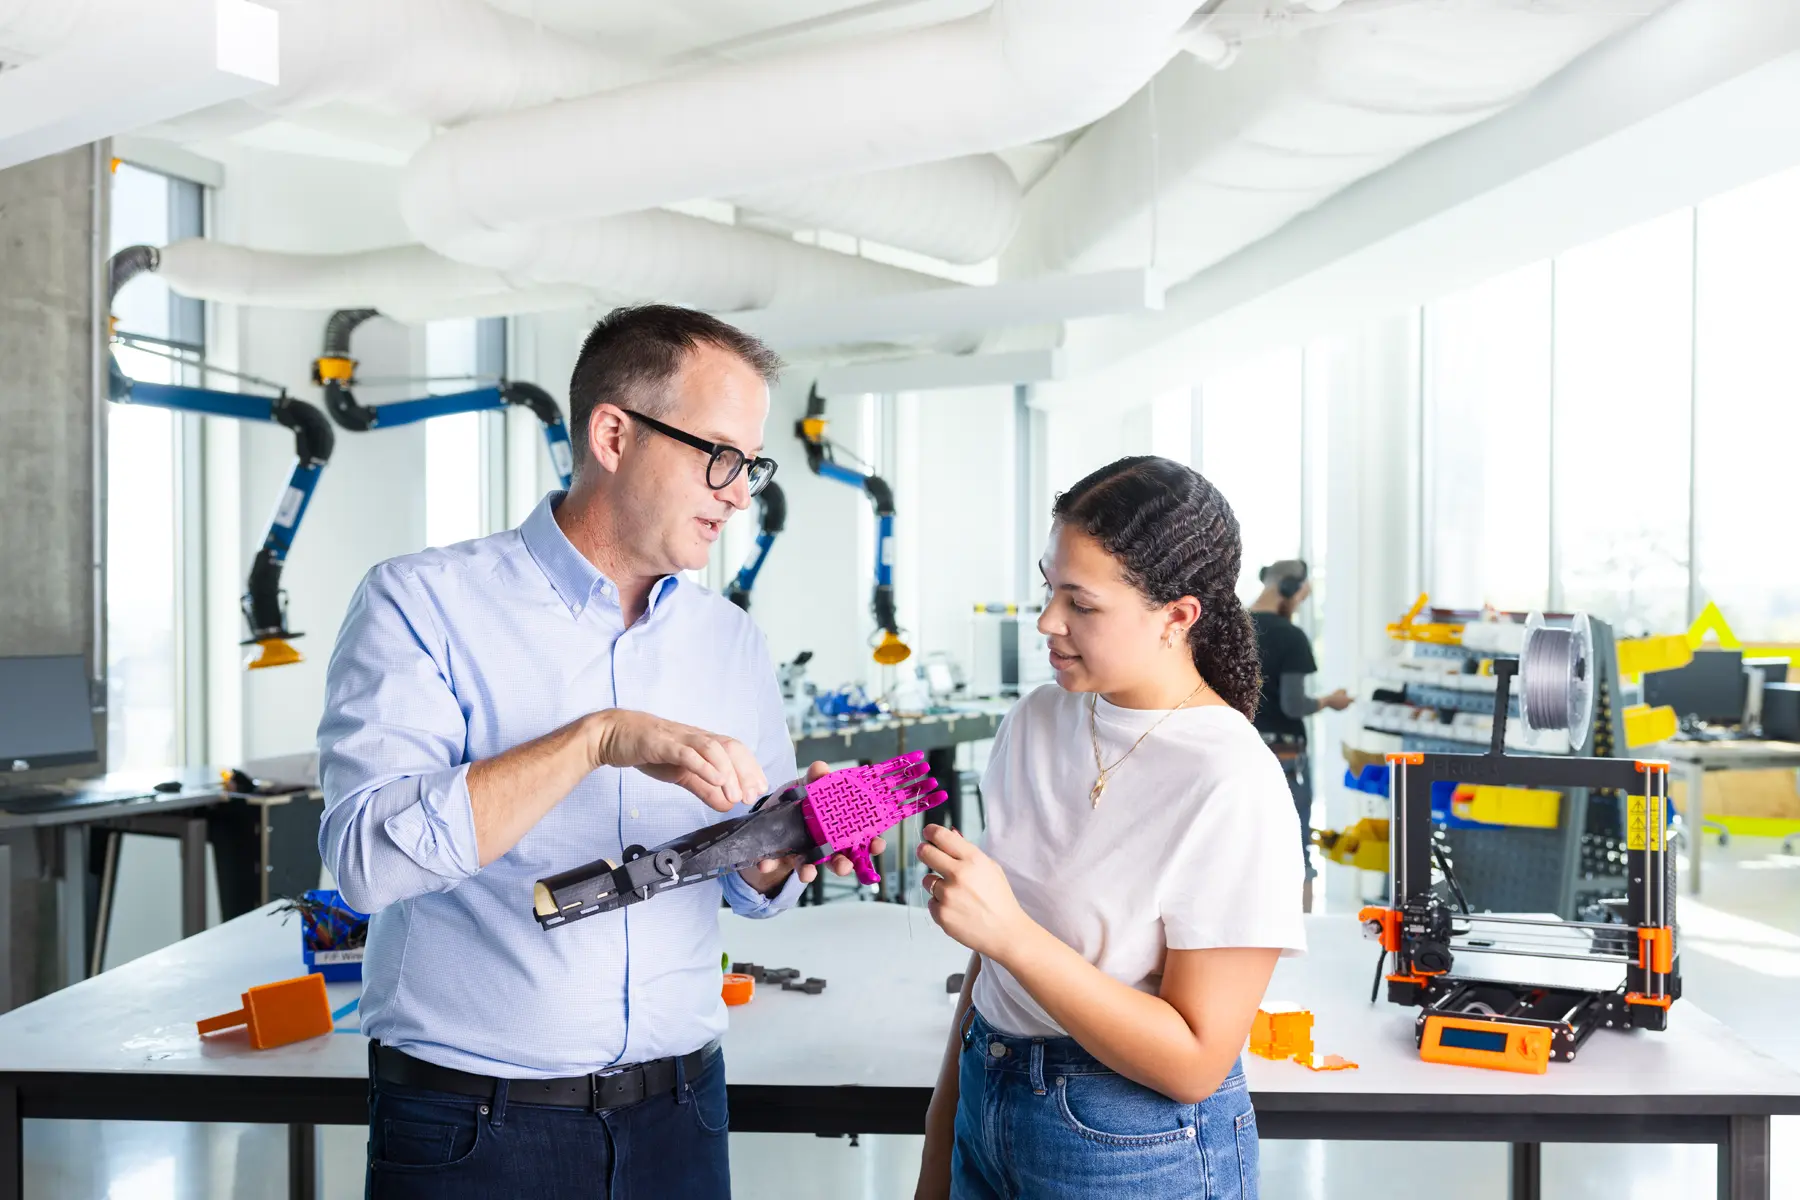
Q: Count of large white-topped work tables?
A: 1